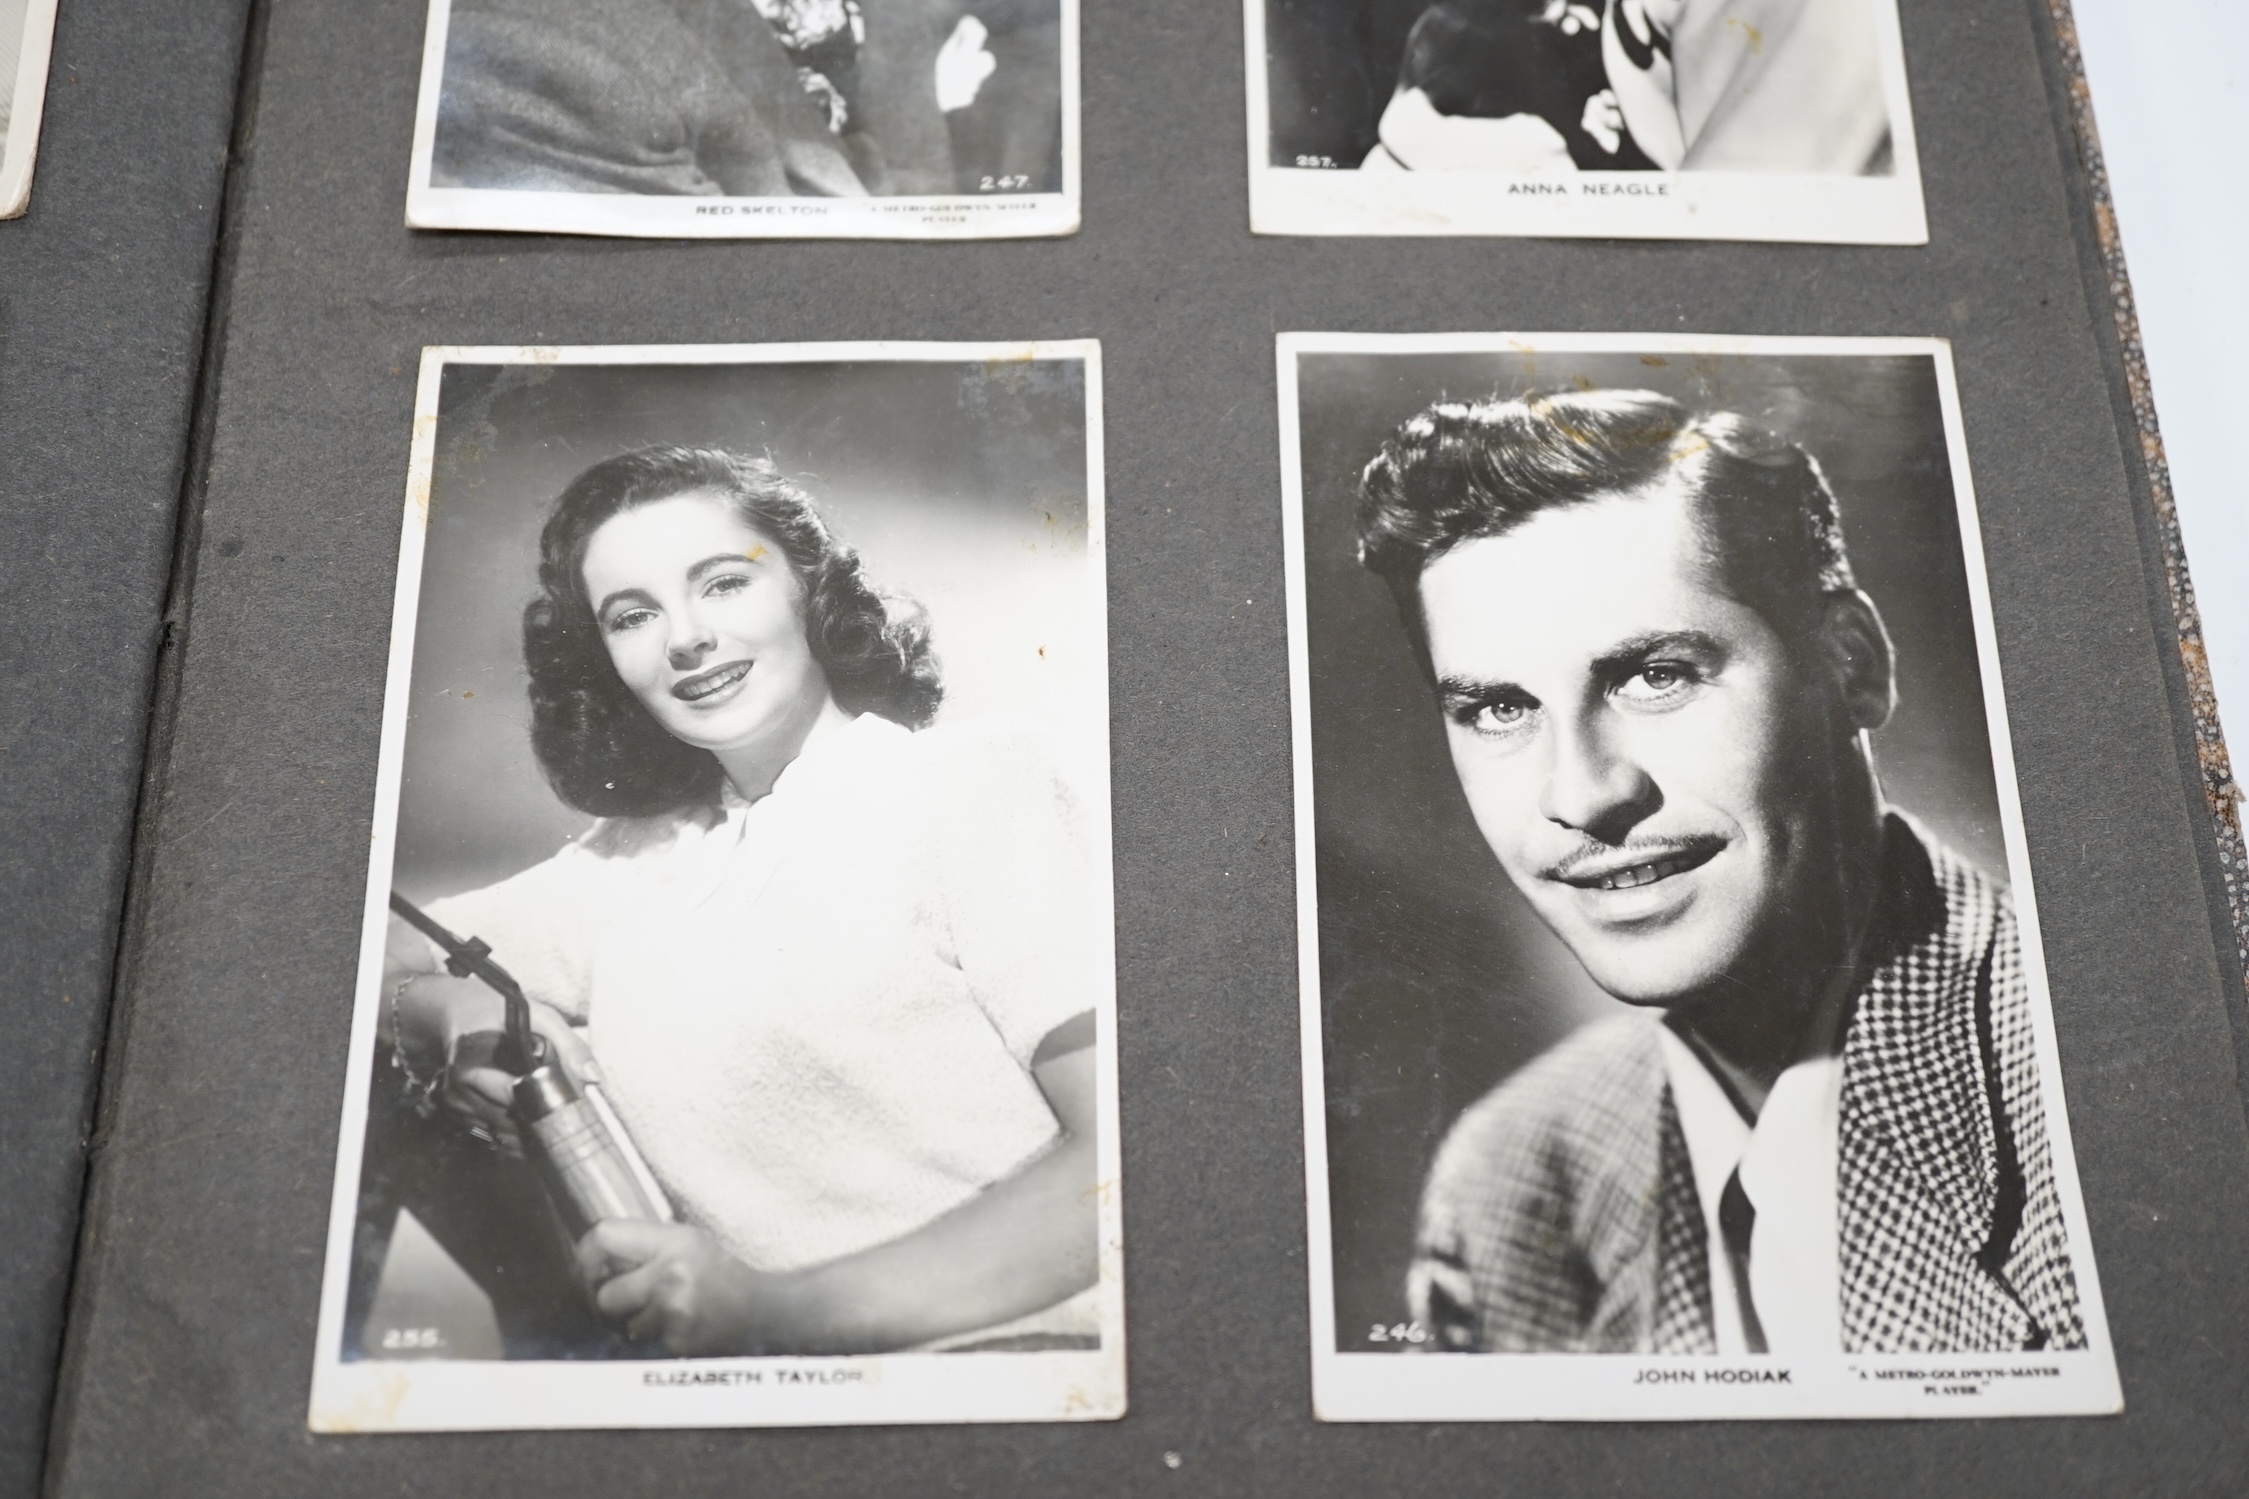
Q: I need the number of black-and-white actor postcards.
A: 4